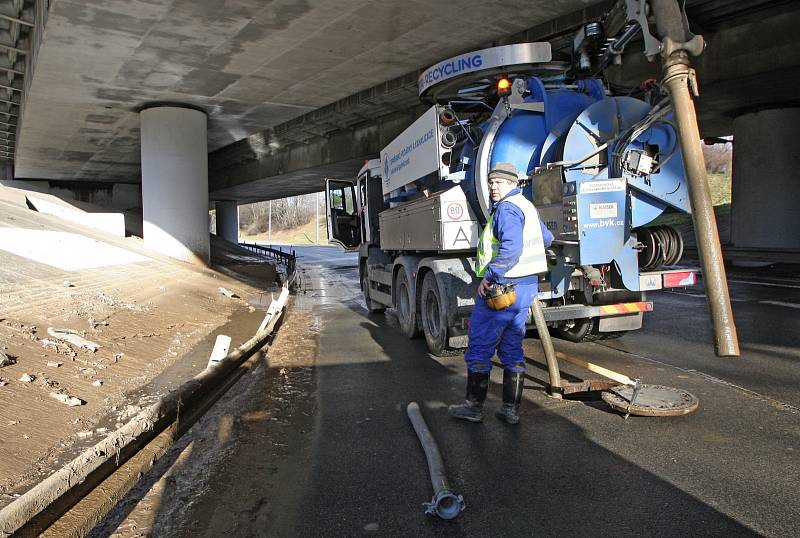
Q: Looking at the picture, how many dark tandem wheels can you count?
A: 2